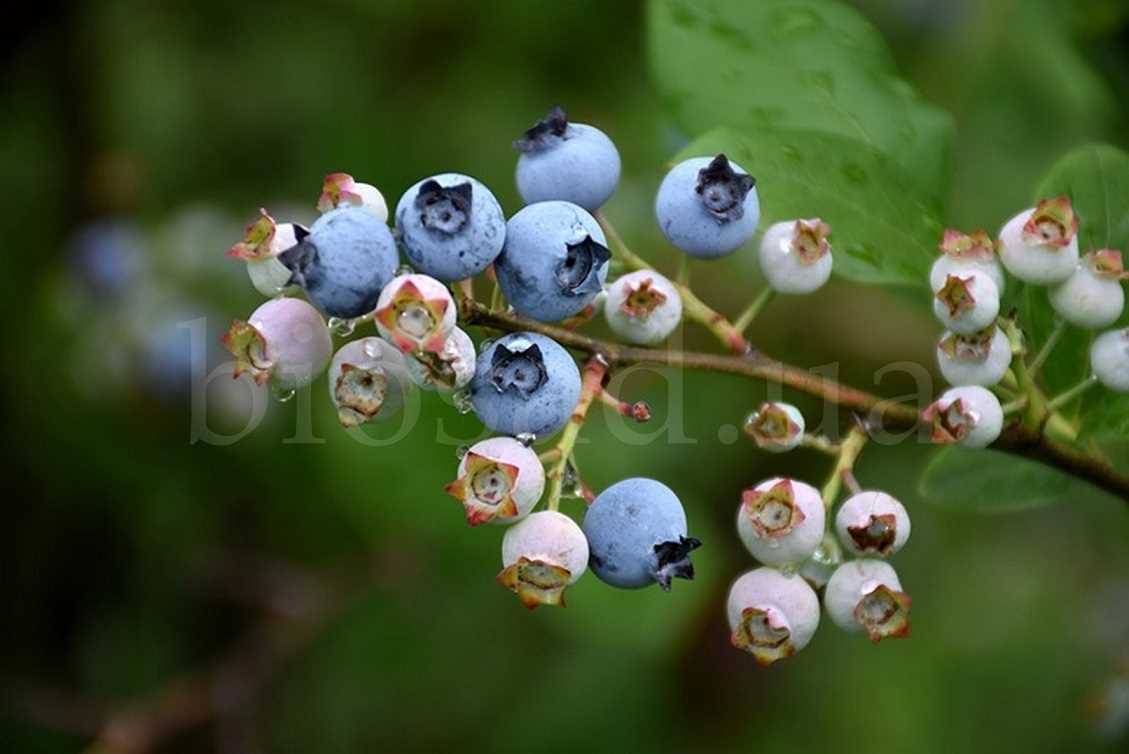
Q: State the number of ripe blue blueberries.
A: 7